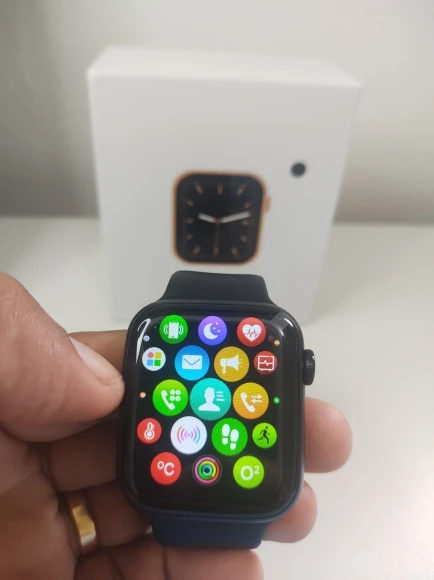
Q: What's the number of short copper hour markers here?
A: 12